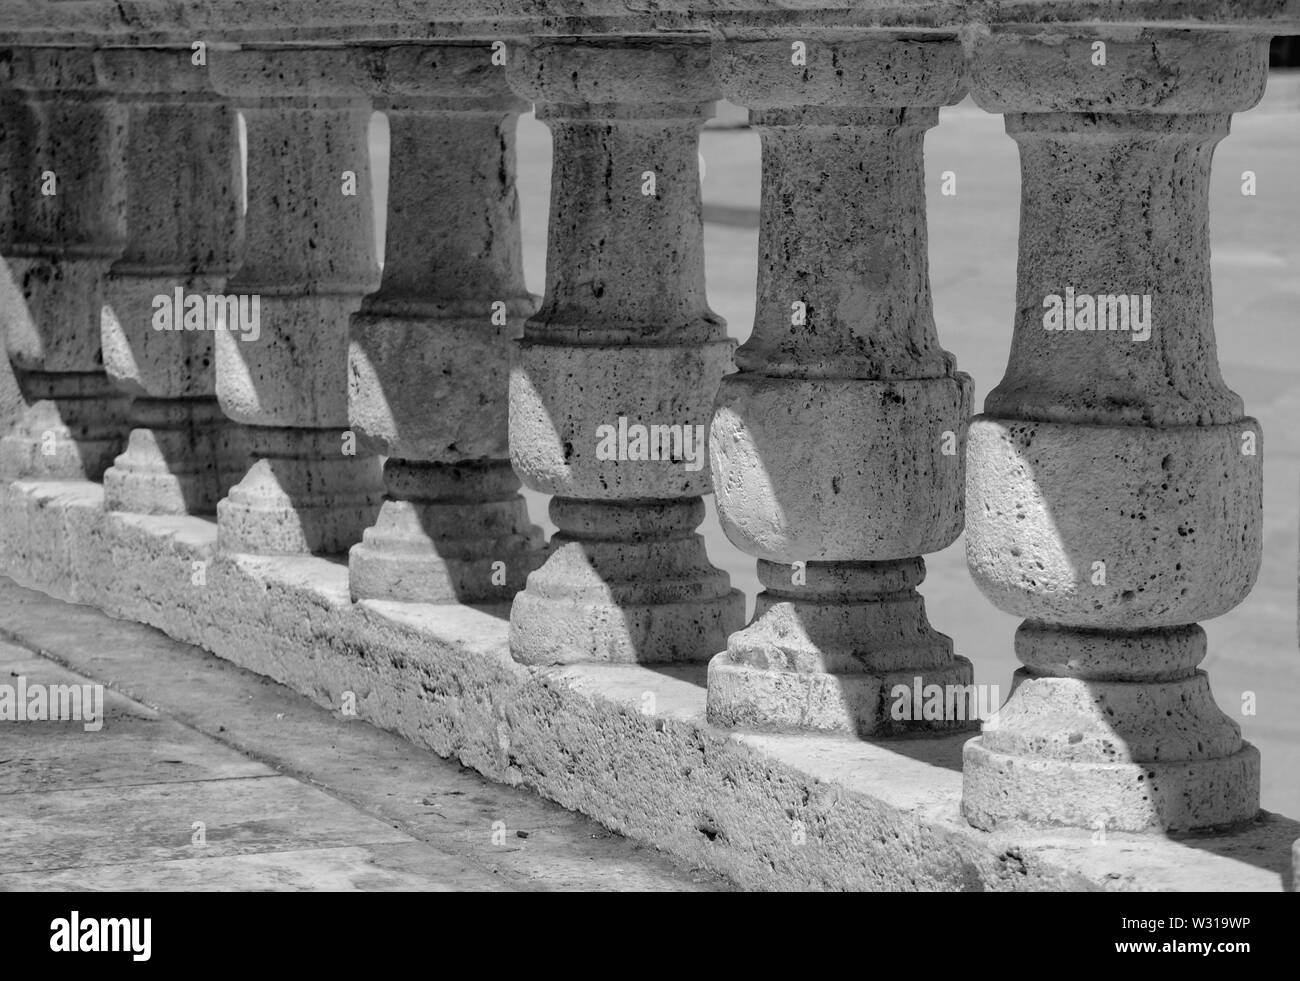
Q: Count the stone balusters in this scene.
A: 7